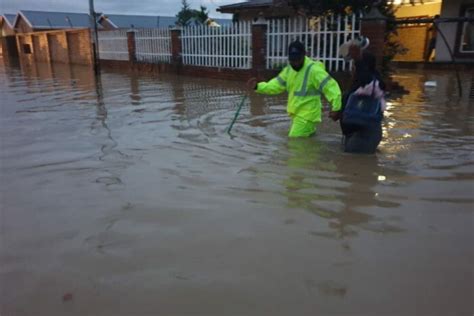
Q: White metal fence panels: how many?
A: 4